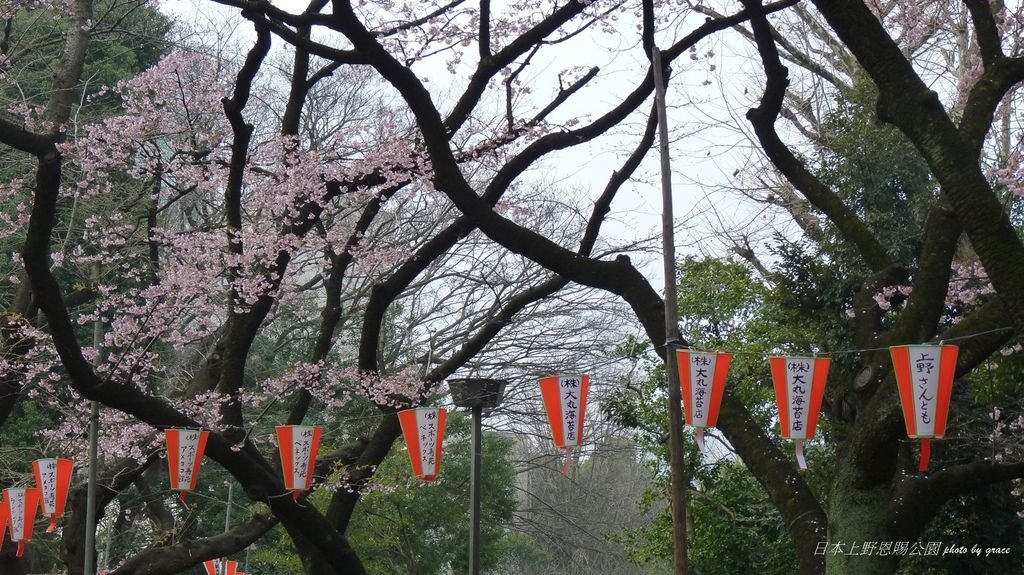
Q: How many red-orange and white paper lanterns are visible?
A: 11